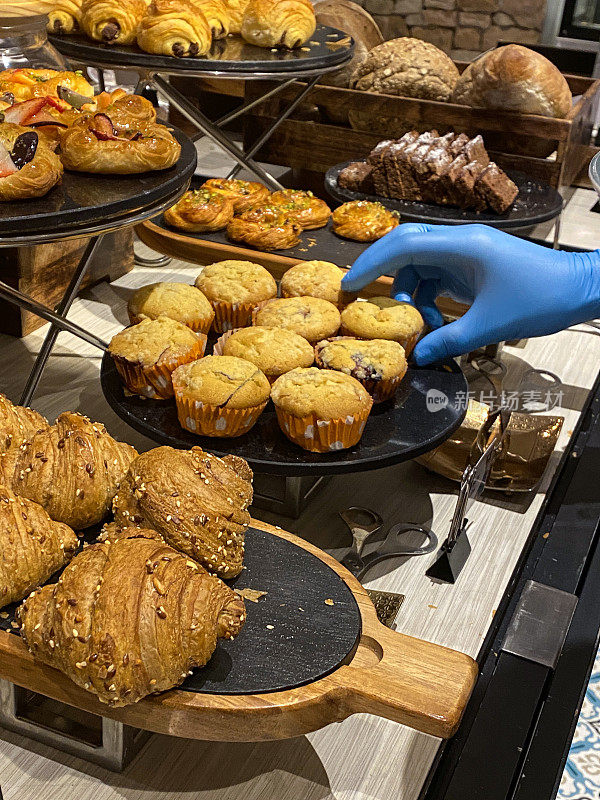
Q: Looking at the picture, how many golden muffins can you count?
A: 10